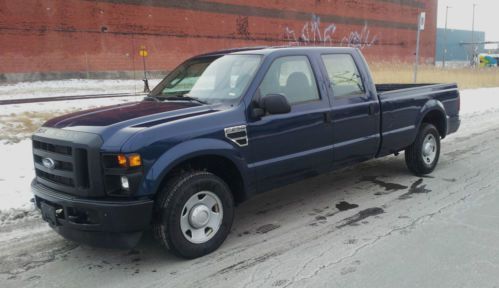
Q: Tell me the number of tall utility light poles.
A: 2